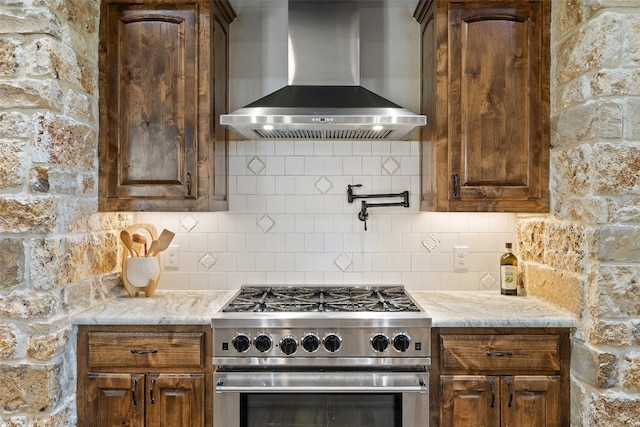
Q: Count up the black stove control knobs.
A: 7